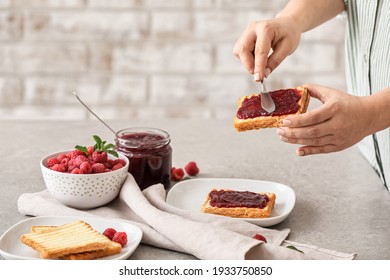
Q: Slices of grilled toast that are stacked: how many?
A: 2